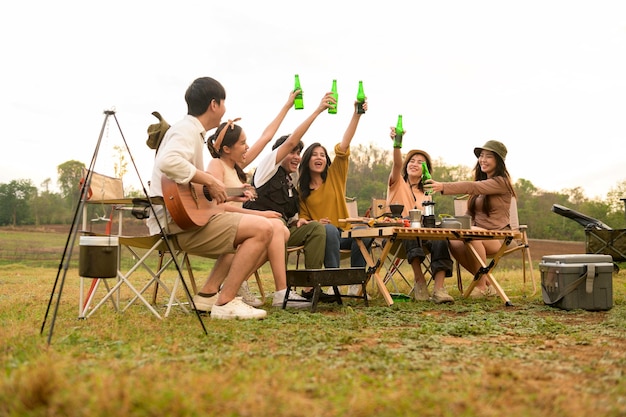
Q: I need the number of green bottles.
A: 5